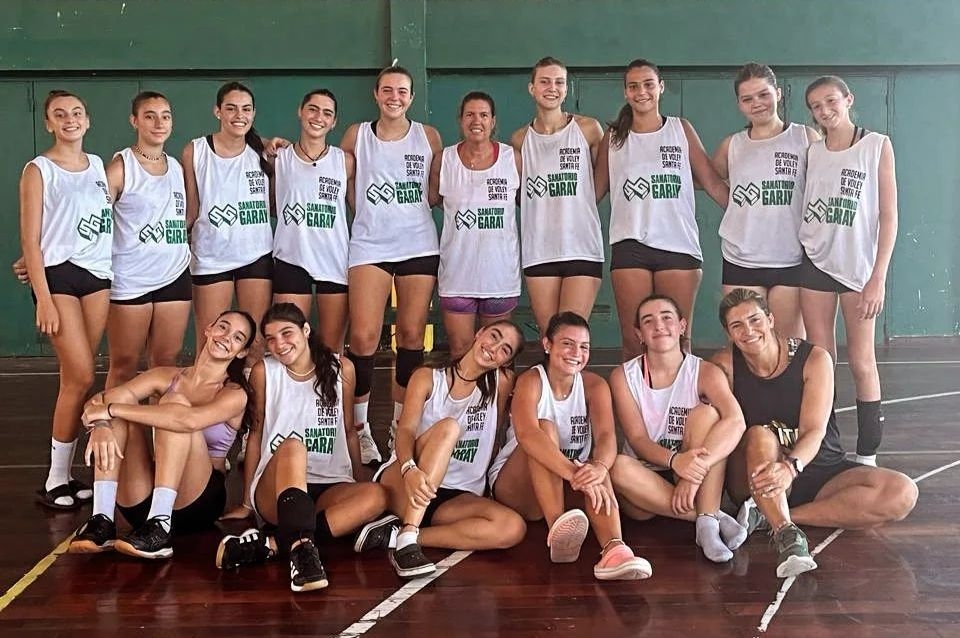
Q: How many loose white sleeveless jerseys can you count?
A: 14